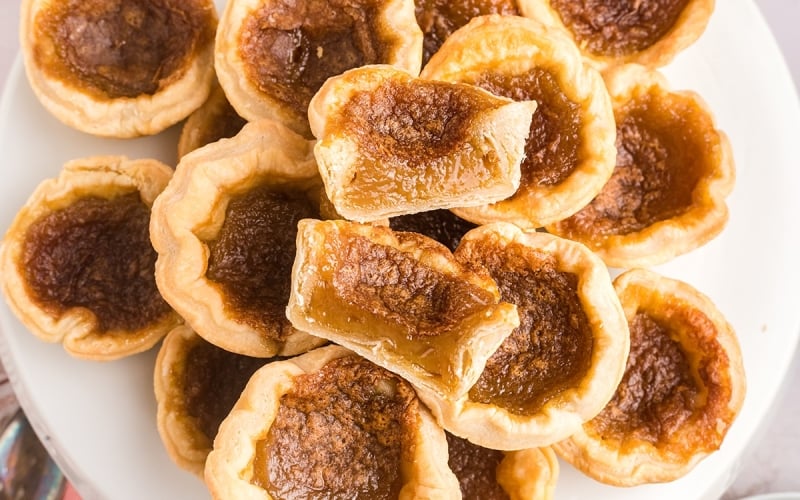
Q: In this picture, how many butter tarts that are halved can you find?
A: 2